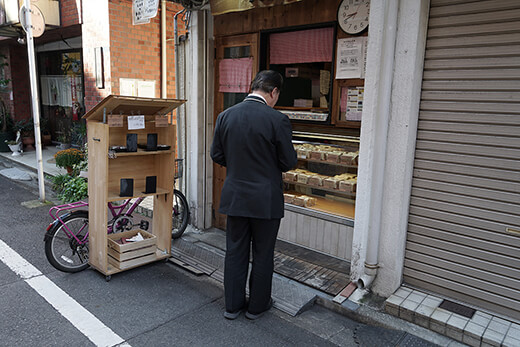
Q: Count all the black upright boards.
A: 4